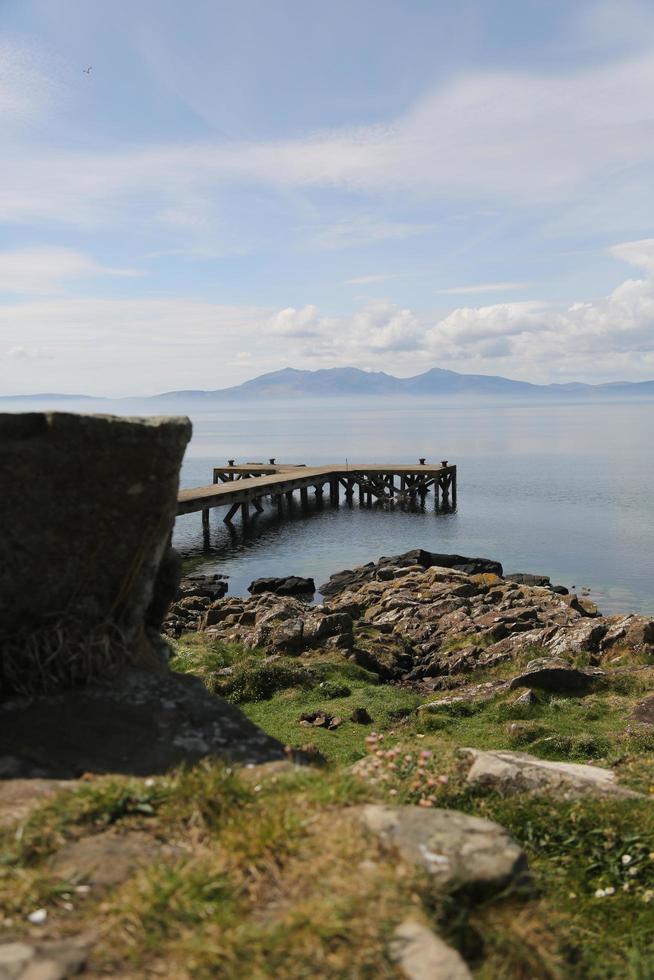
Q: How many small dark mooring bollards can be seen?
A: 4